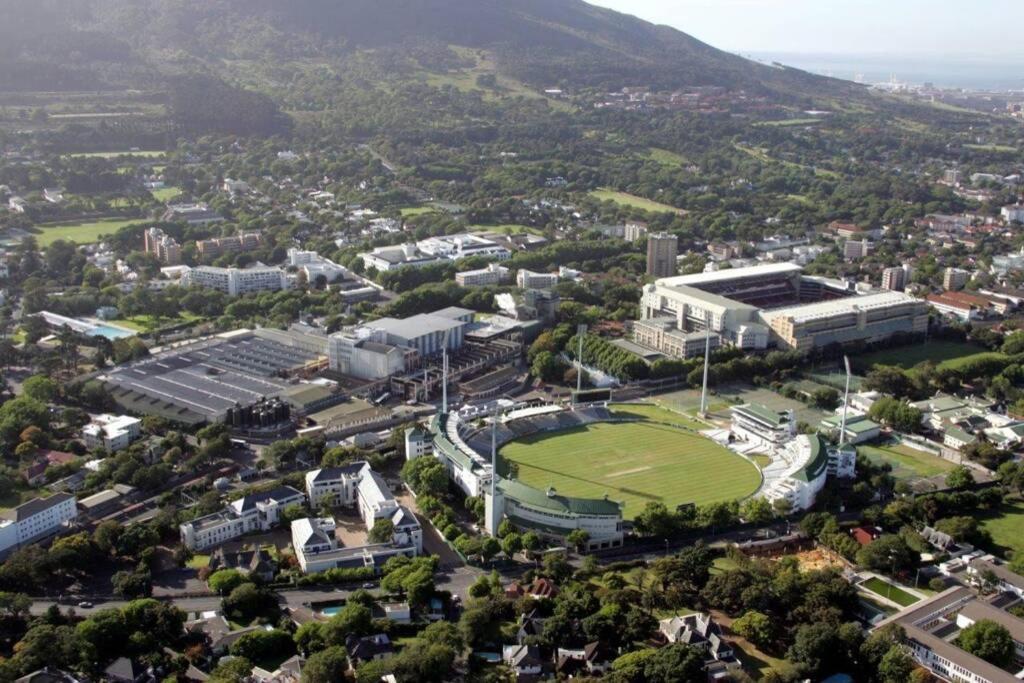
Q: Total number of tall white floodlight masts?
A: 5